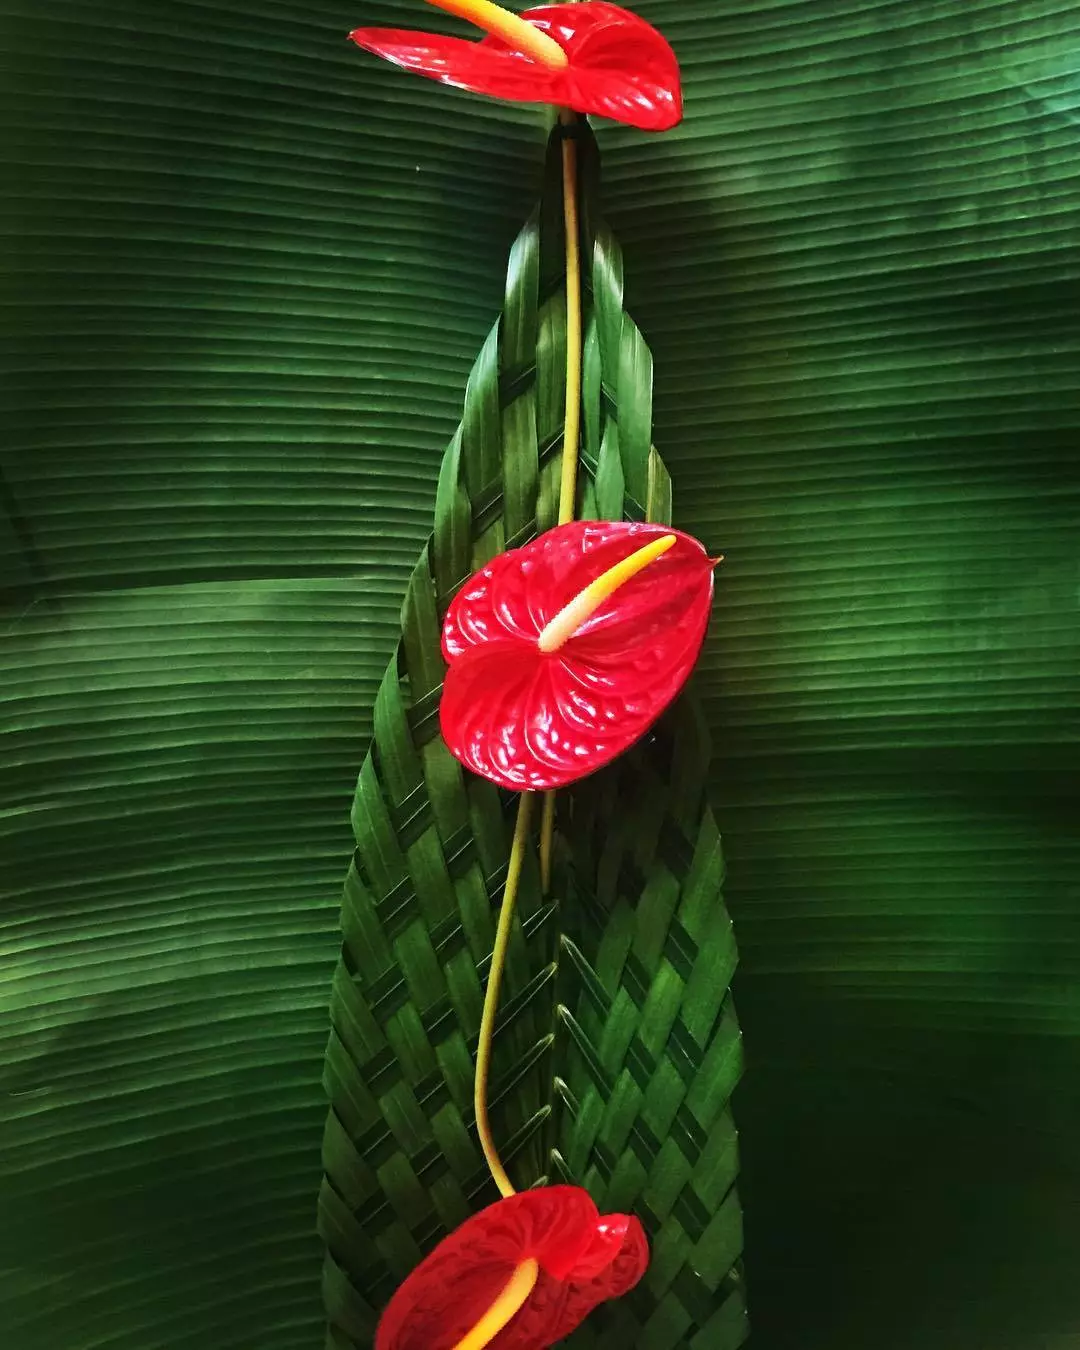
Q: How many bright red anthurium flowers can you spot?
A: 3